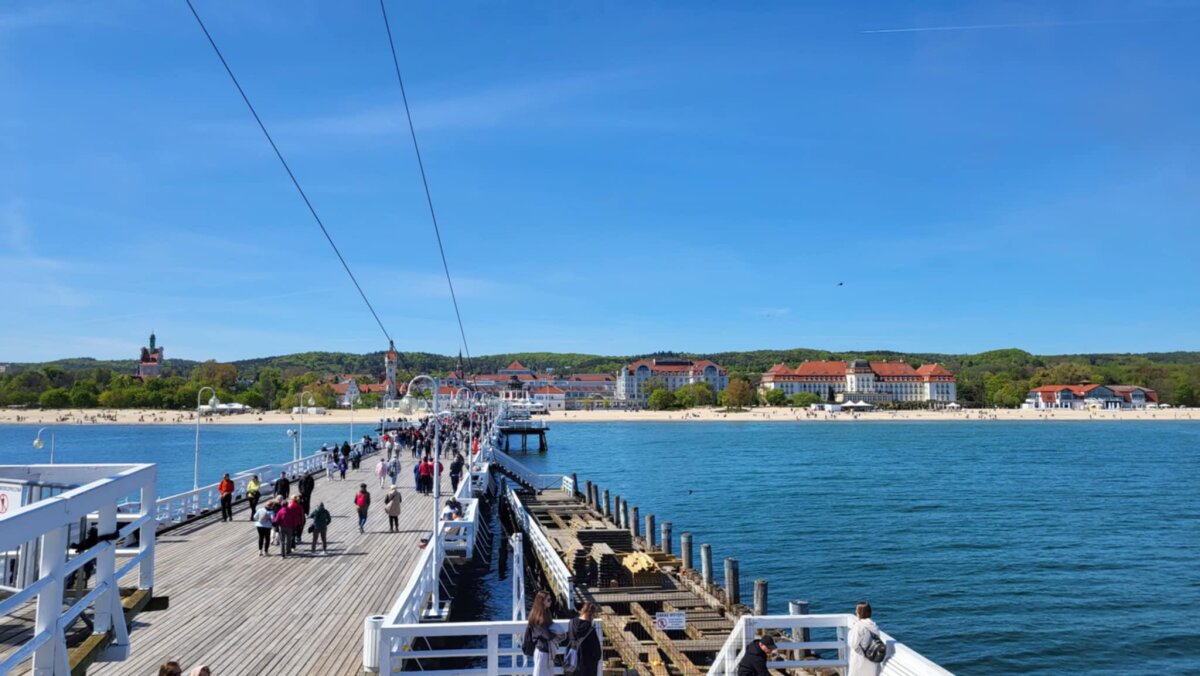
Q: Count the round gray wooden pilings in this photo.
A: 14